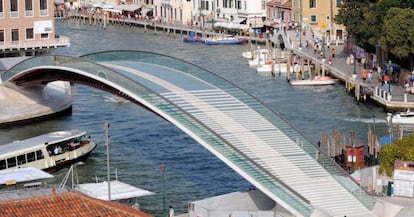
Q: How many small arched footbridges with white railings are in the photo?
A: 1